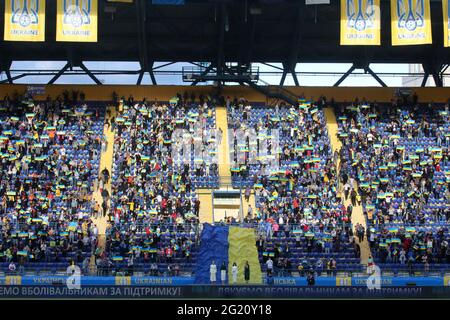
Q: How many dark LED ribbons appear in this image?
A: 1